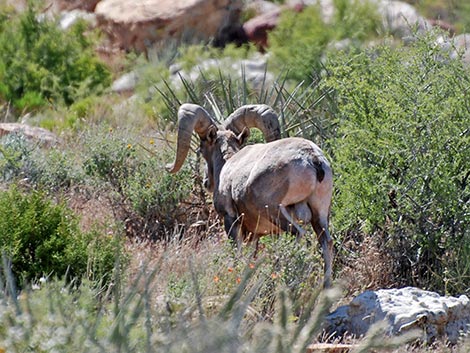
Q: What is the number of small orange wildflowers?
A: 5